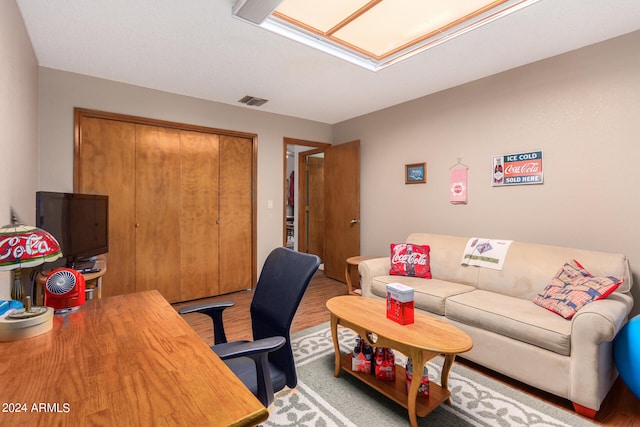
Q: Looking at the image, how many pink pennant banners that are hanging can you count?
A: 1